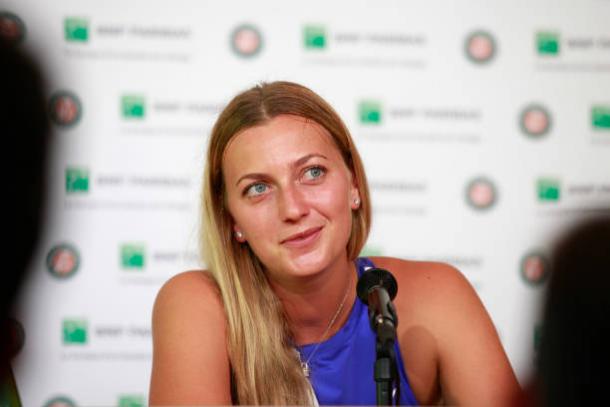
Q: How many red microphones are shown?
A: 0